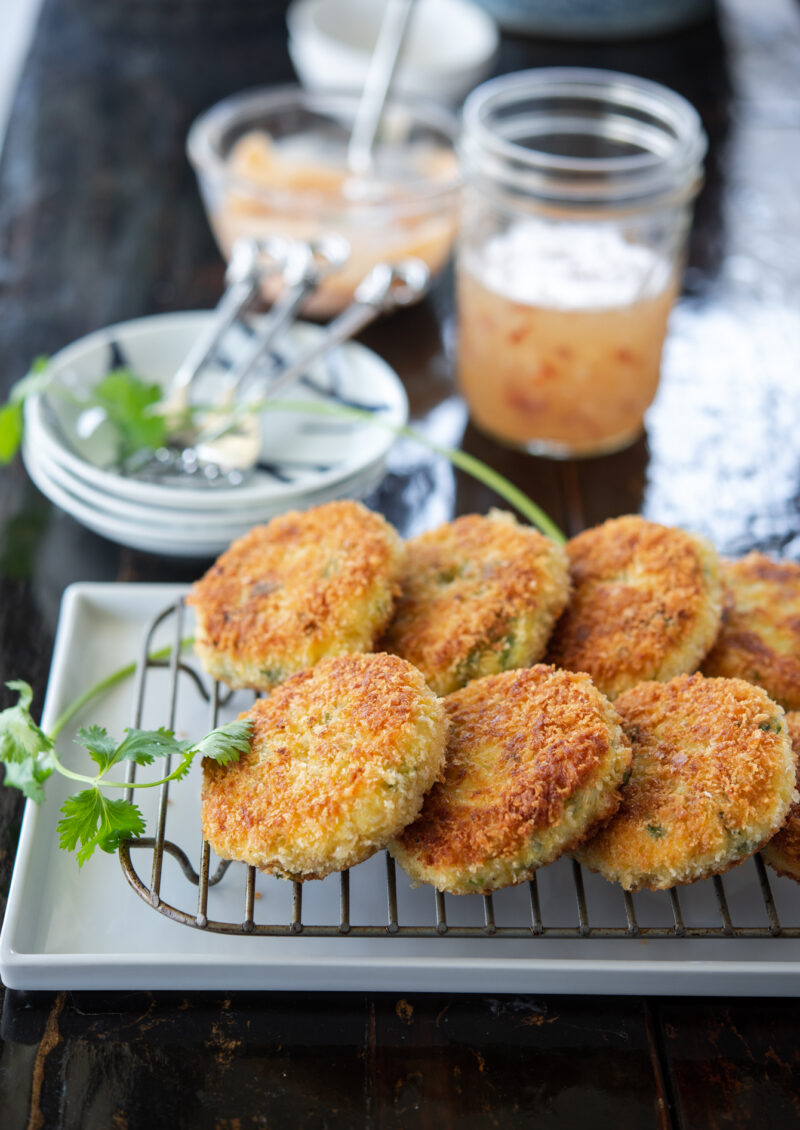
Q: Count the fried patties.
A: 8